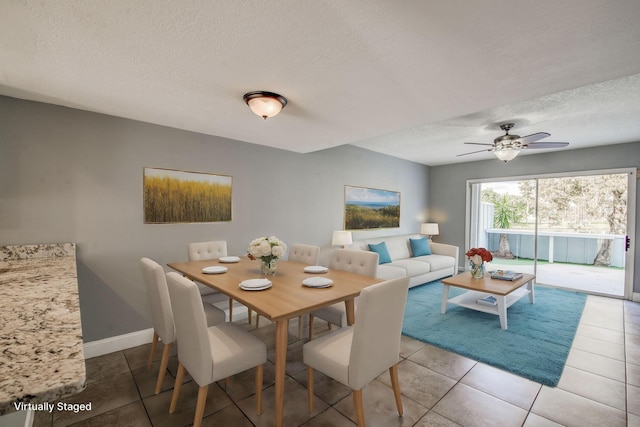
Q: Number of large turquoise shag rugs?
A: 1